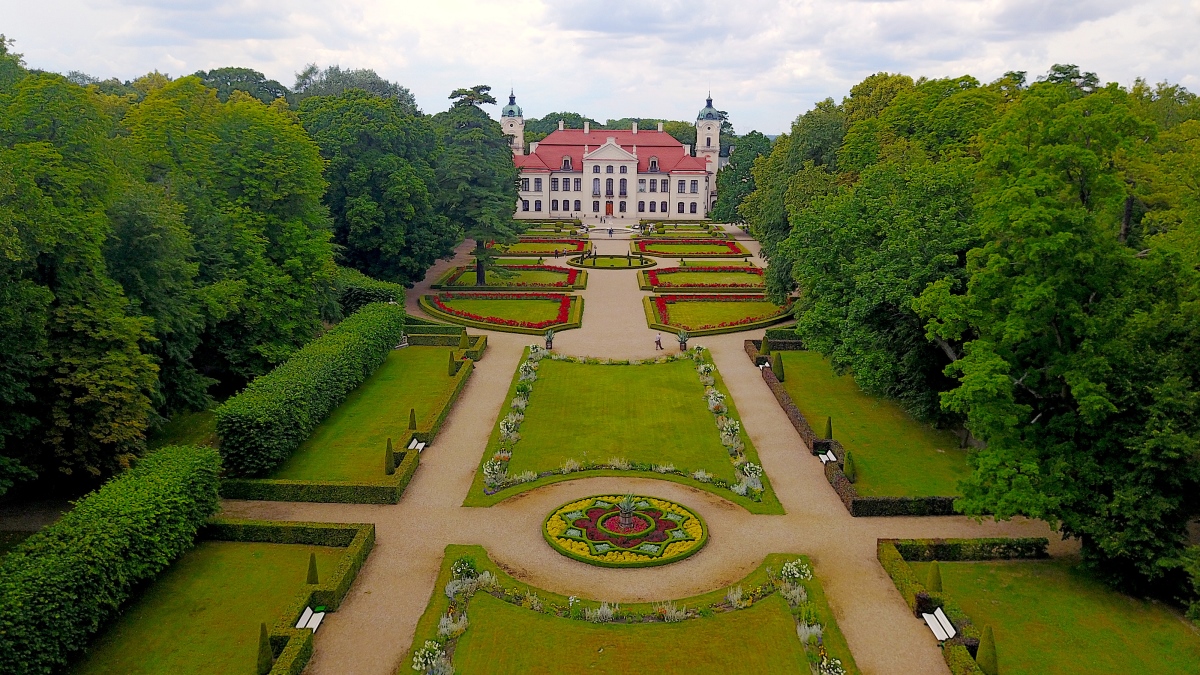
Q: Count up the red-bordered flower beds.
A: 6